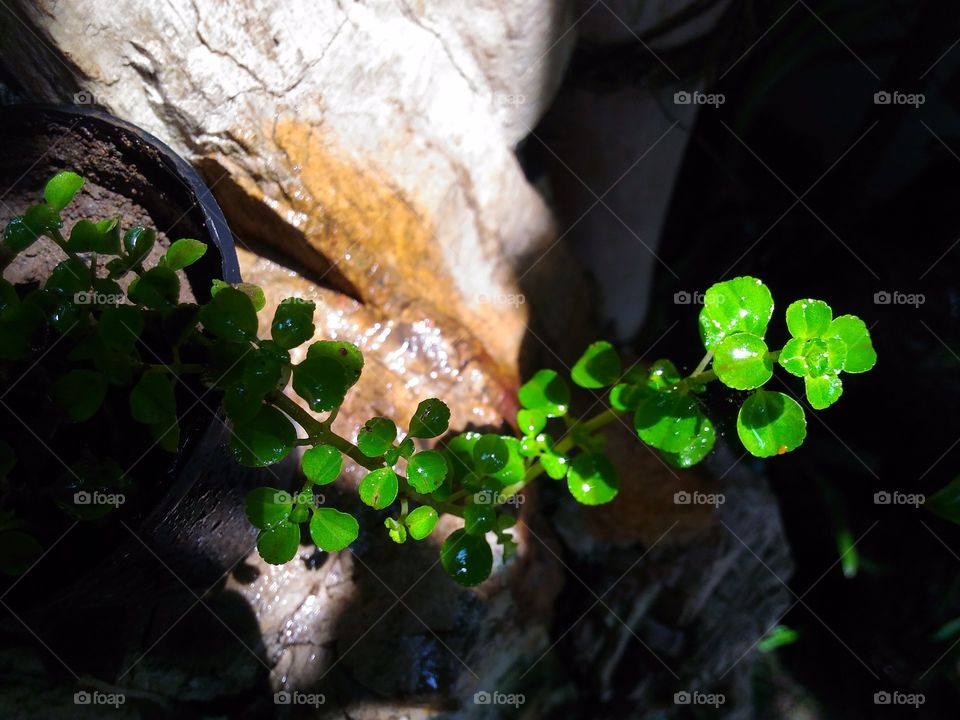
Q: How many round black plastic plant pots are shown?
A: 1